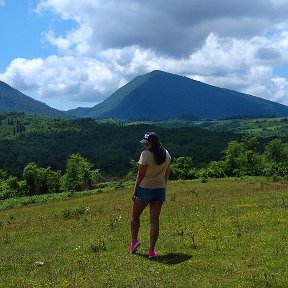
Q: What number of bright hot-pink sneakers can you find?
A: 2